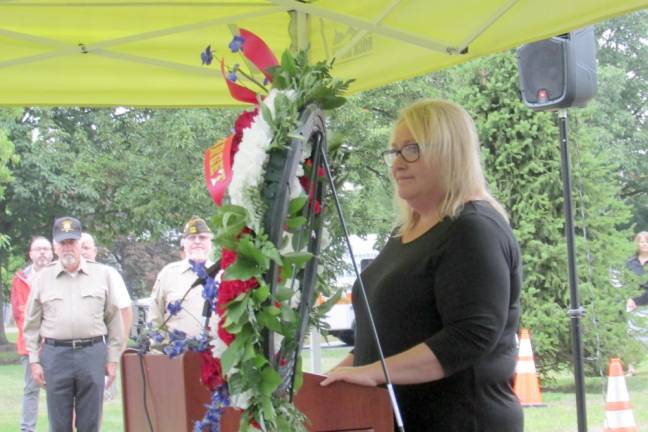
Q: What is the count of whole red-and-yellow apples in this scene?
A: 0